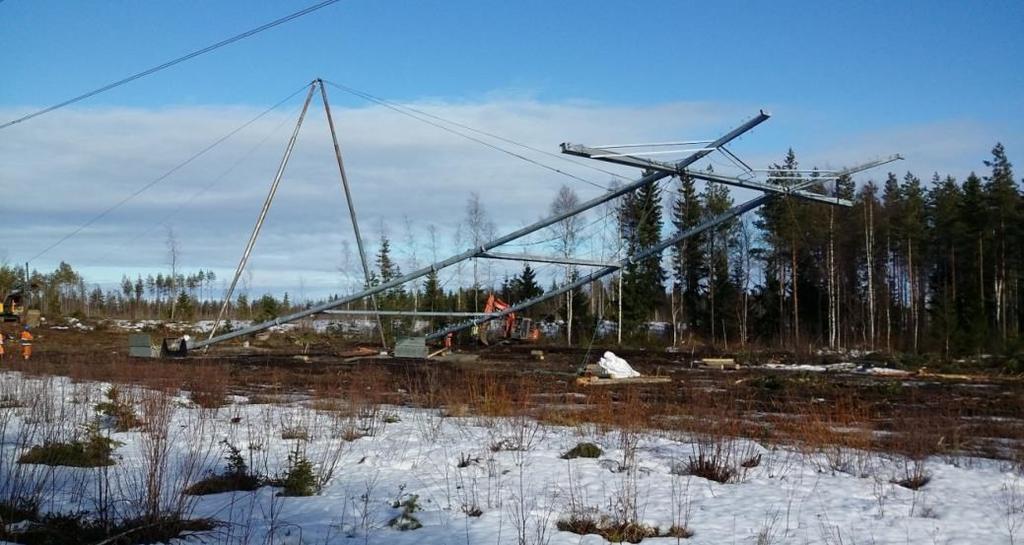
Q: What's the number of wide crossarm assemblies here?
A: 1